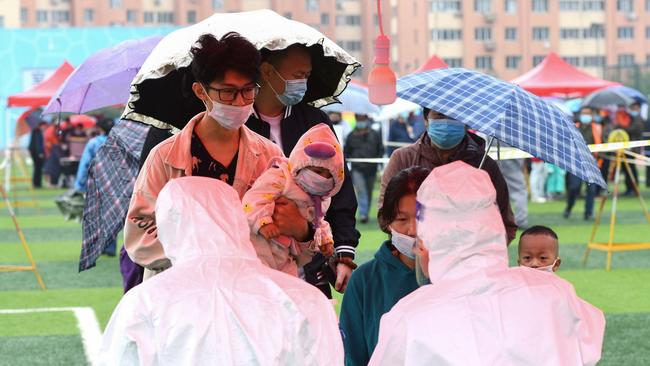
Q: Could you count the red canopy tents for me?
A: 3